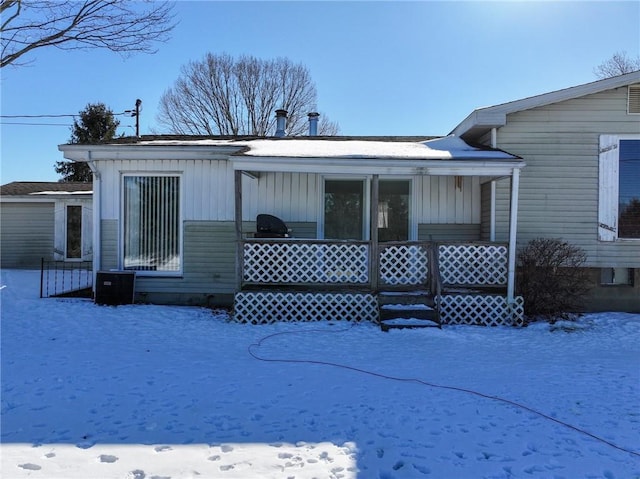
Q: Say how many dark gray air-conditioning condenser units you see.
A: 1